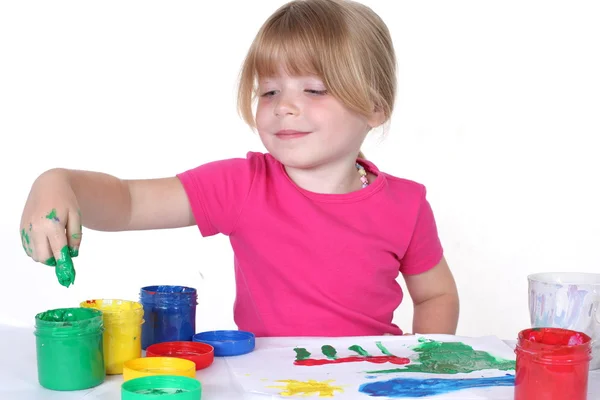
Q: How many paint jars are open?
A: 4